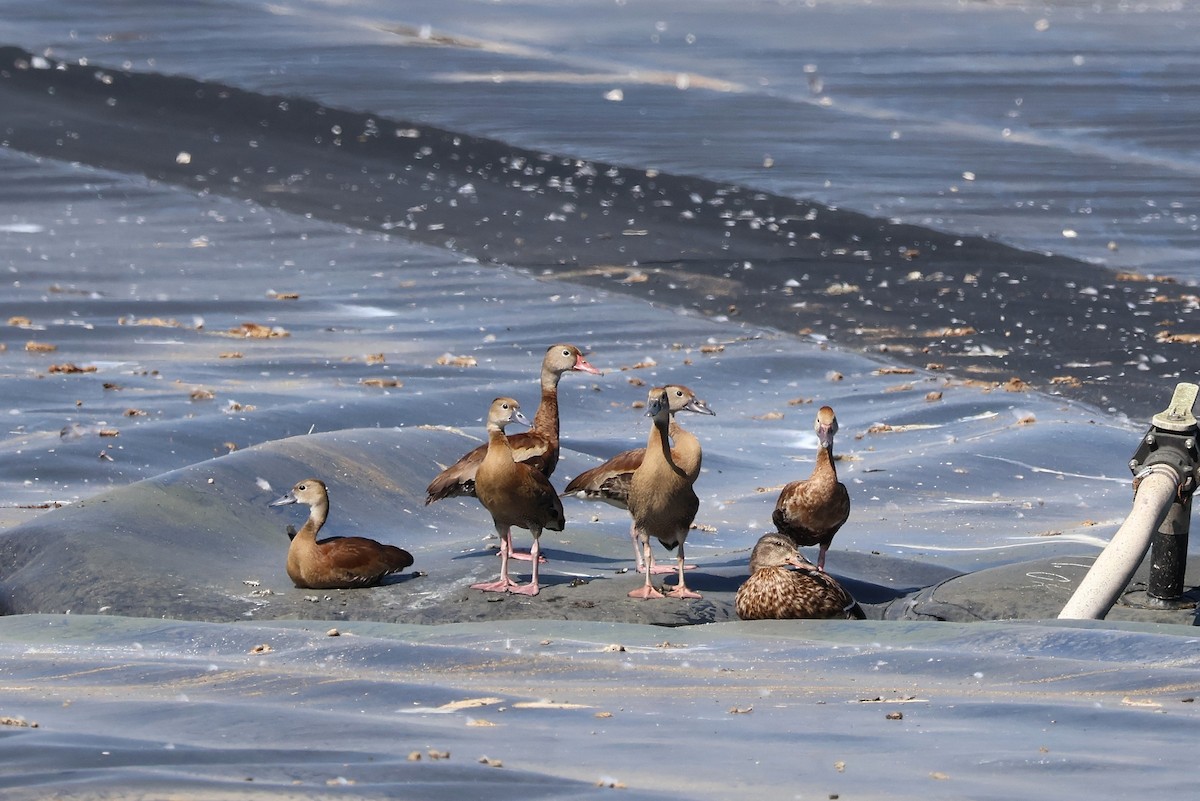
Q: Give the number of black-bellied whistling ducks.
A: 6